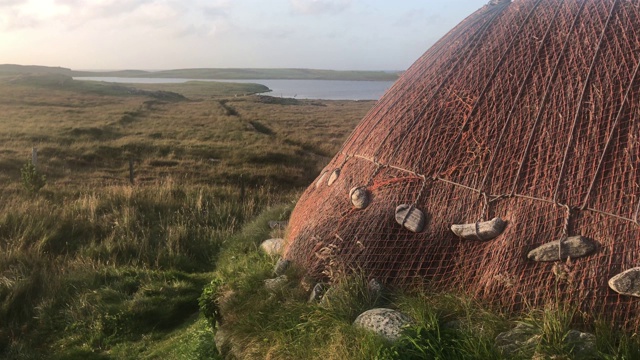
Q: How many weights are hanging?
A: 7